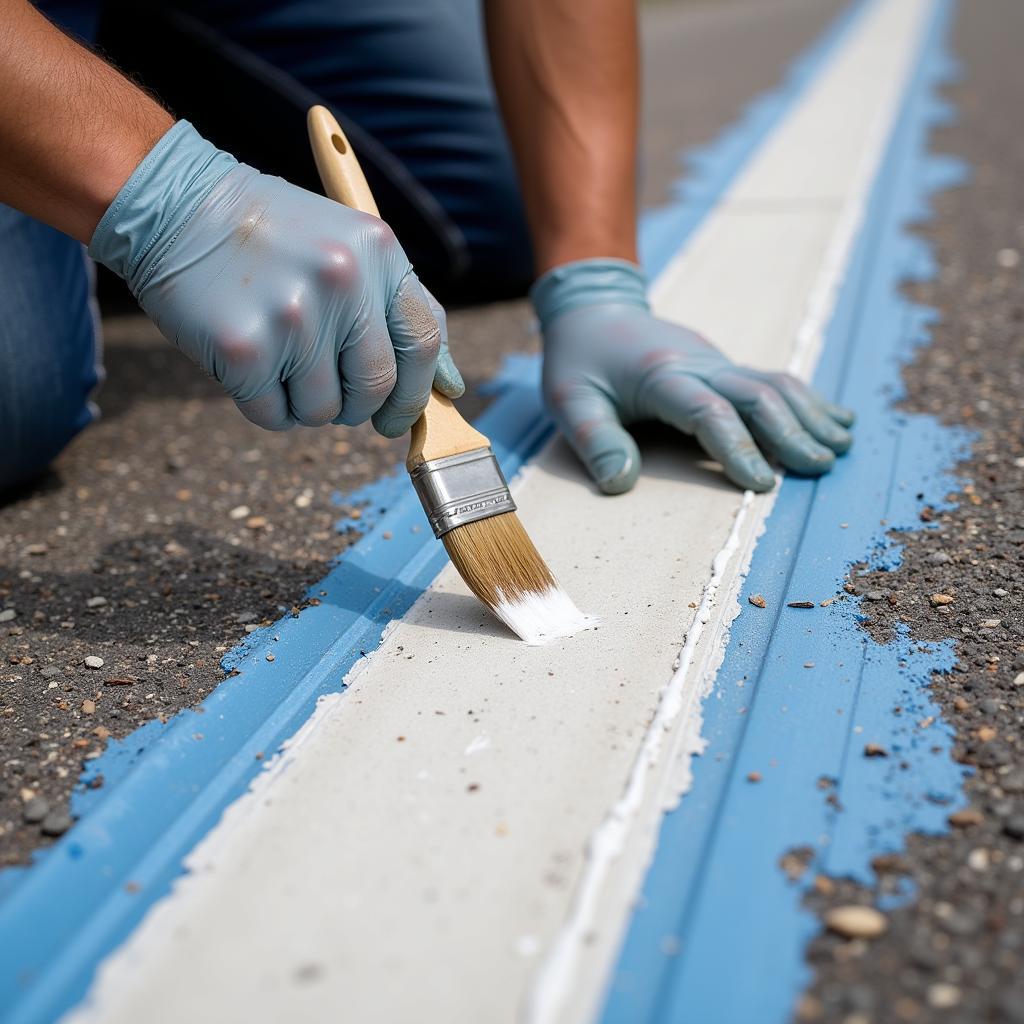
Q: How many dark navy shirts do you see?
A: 0